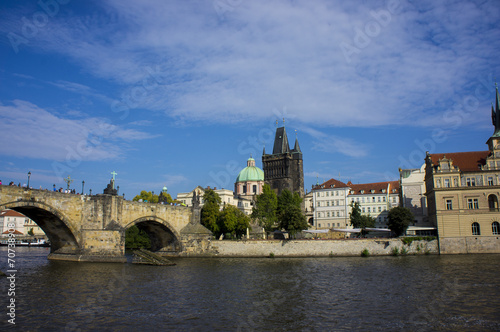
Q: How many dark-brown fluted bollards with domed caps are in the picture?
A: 0